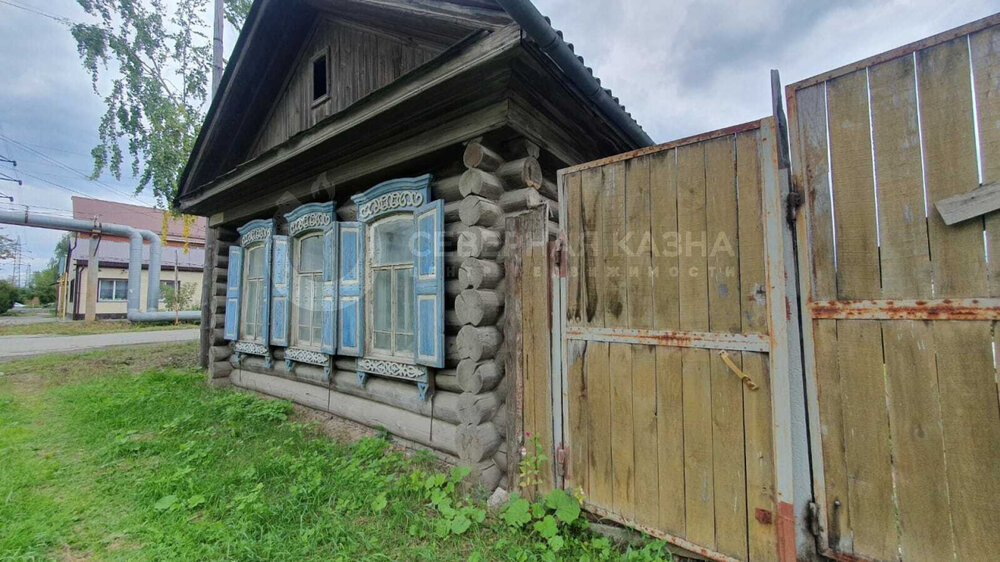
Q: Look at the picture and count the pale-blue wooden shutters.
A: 6